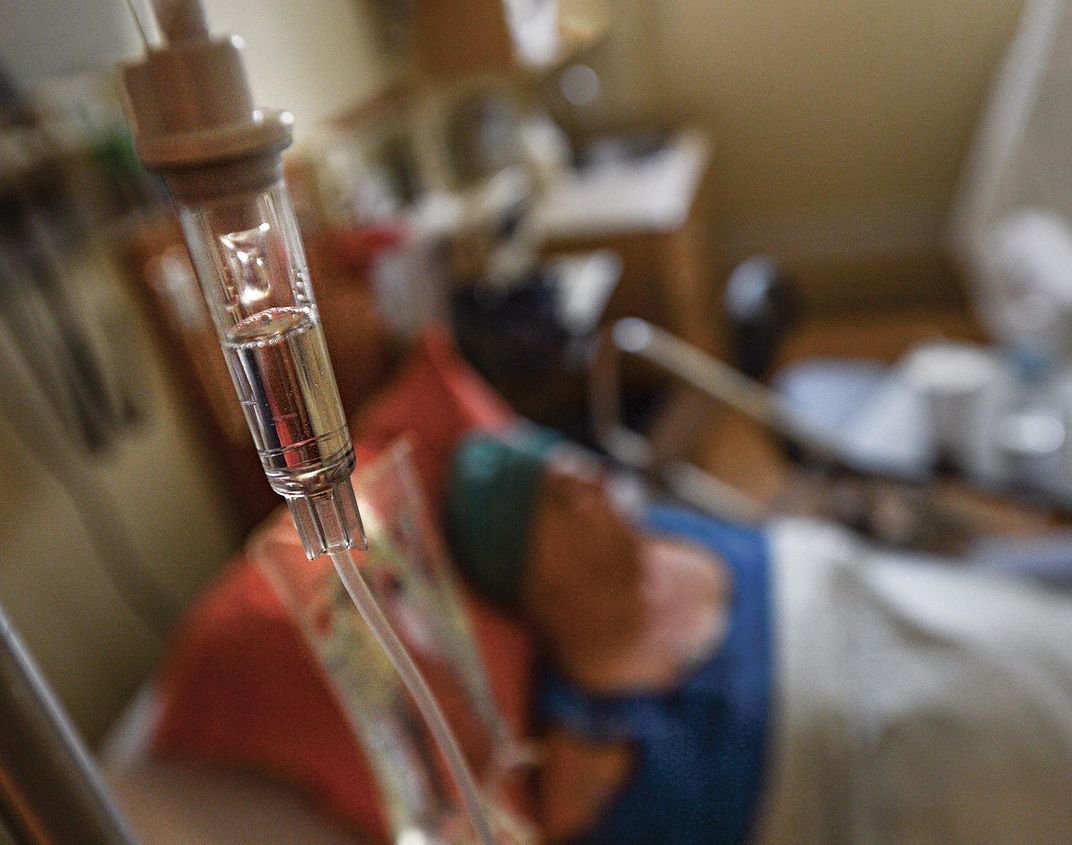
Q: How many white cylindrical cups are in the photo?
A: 1